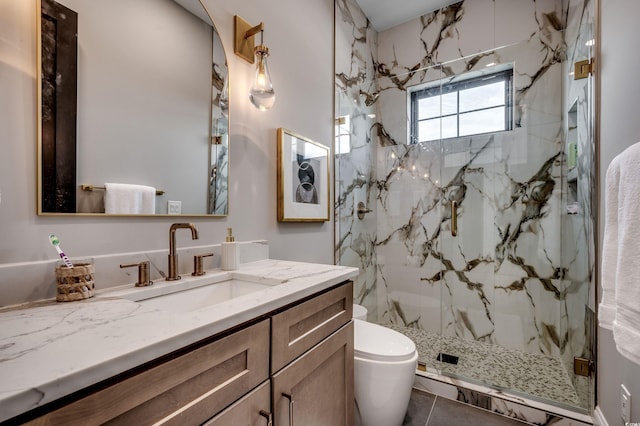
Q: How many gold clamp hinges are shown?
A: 2